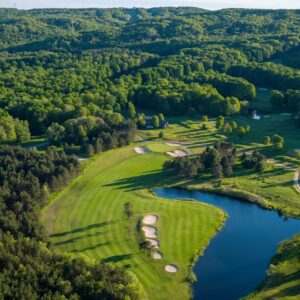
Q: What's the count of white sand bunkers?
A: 8